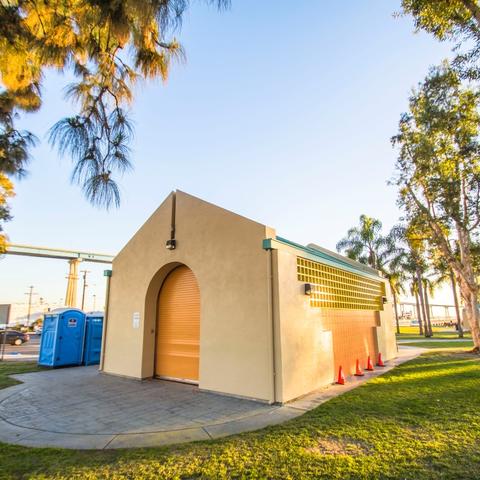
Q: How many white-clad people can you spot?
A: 0